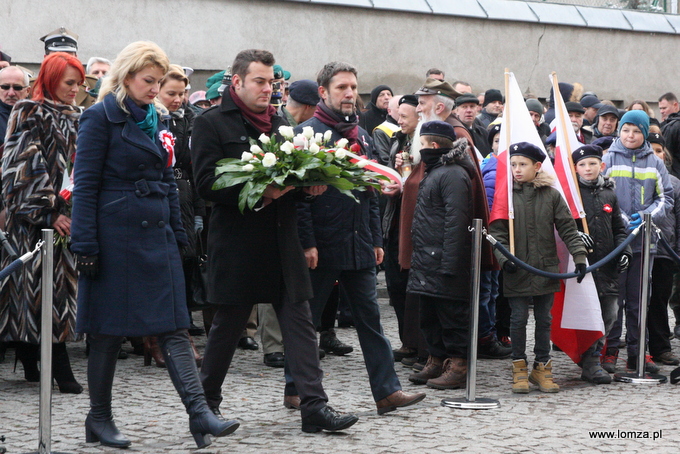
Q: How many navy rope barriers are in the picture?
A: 3